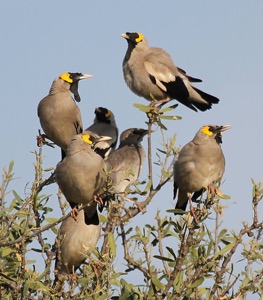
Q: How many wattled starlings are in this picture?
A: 7